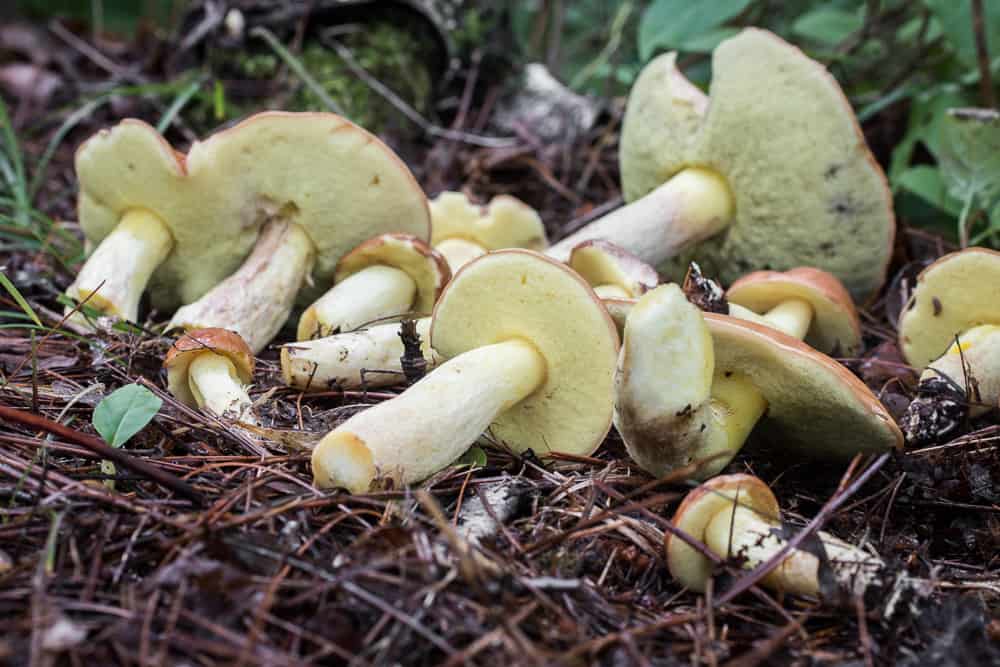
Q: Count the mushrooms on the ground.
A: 13